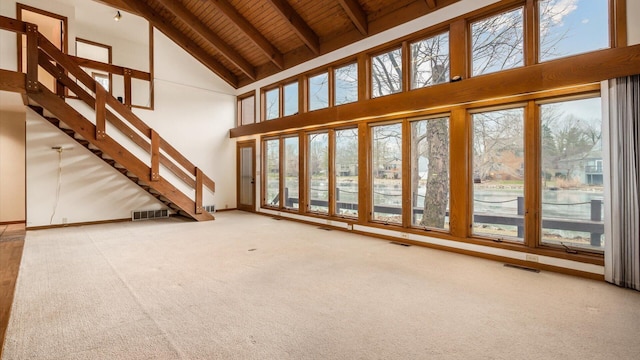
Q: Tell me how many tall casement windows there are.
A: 8